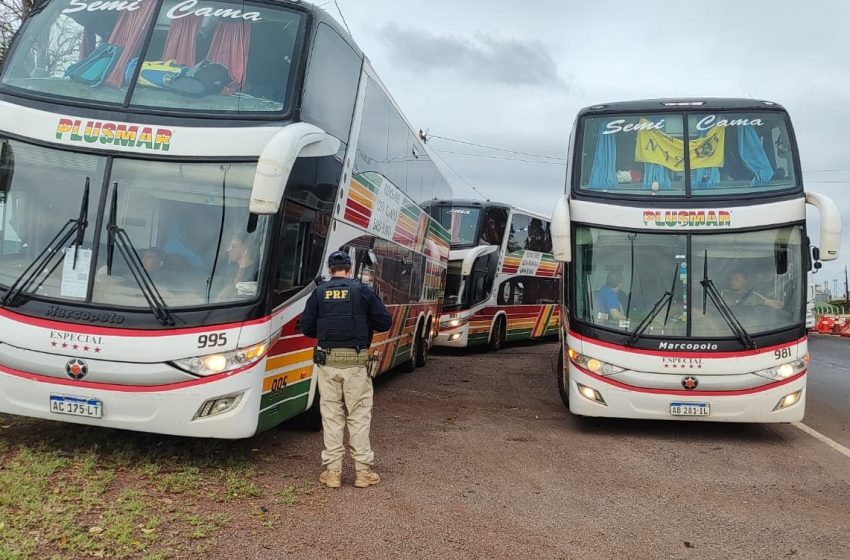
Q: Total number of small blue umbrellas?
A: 0